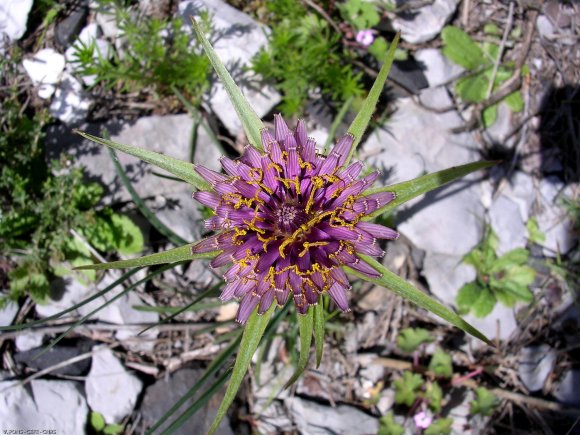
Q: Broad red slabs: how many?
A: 0